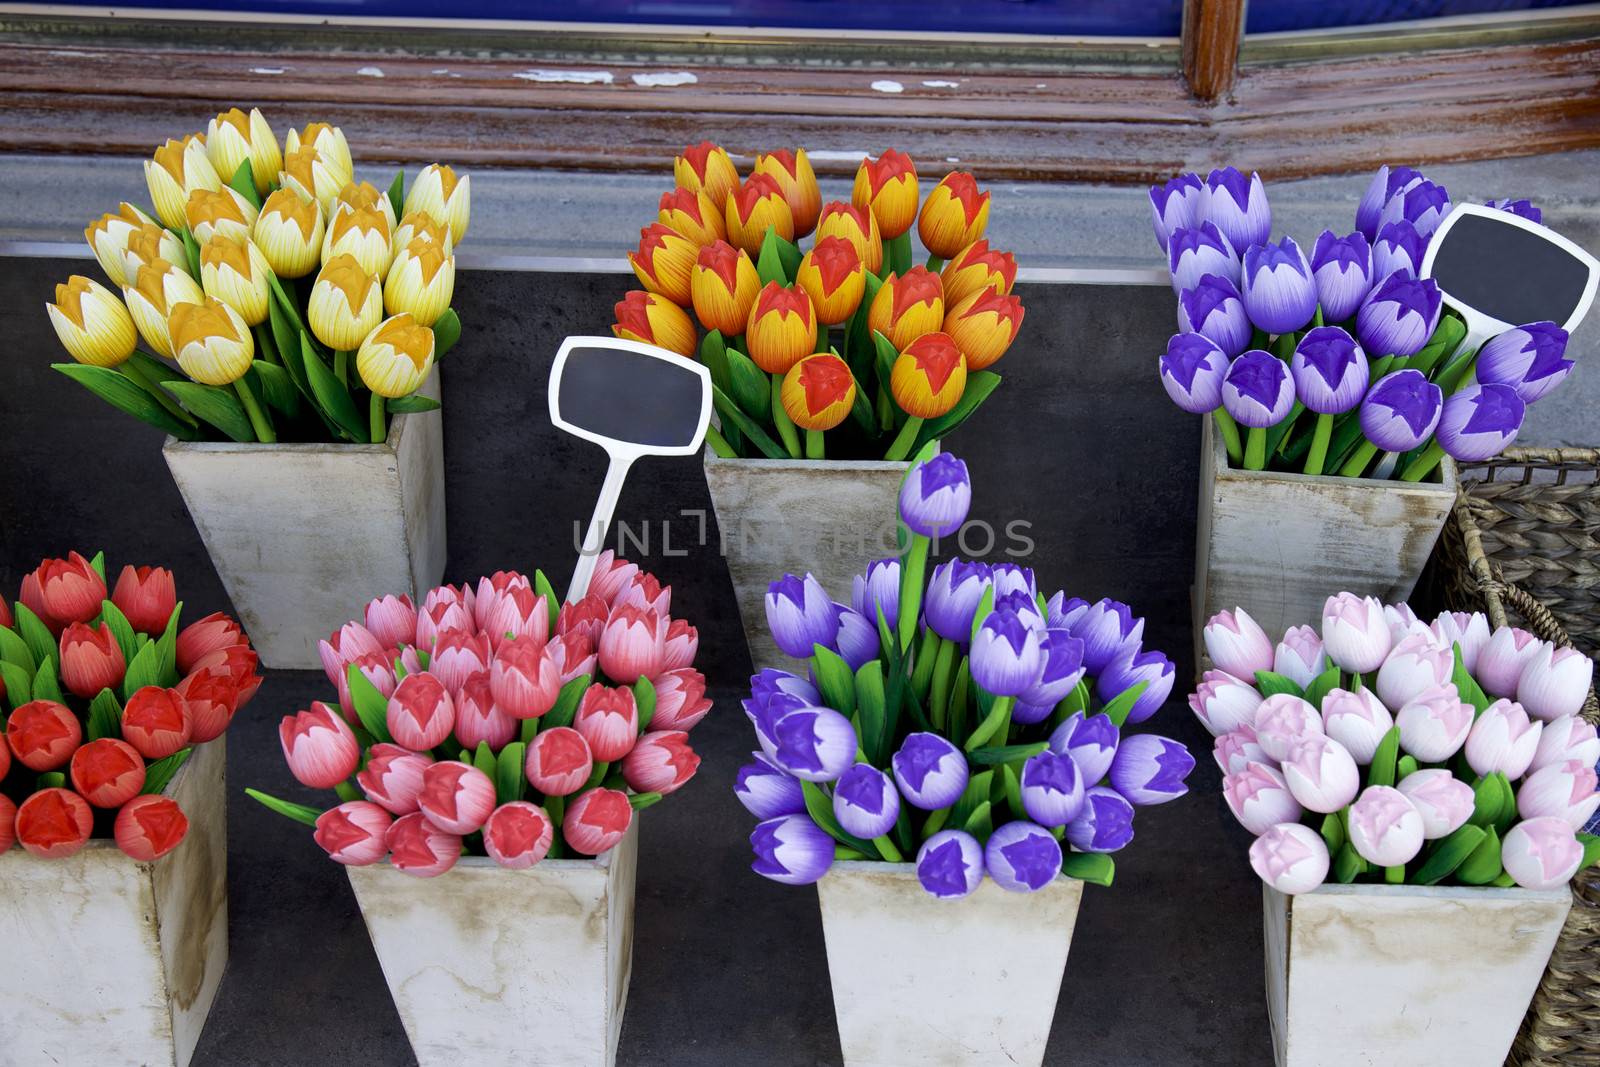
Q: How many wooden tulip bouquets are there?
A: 7